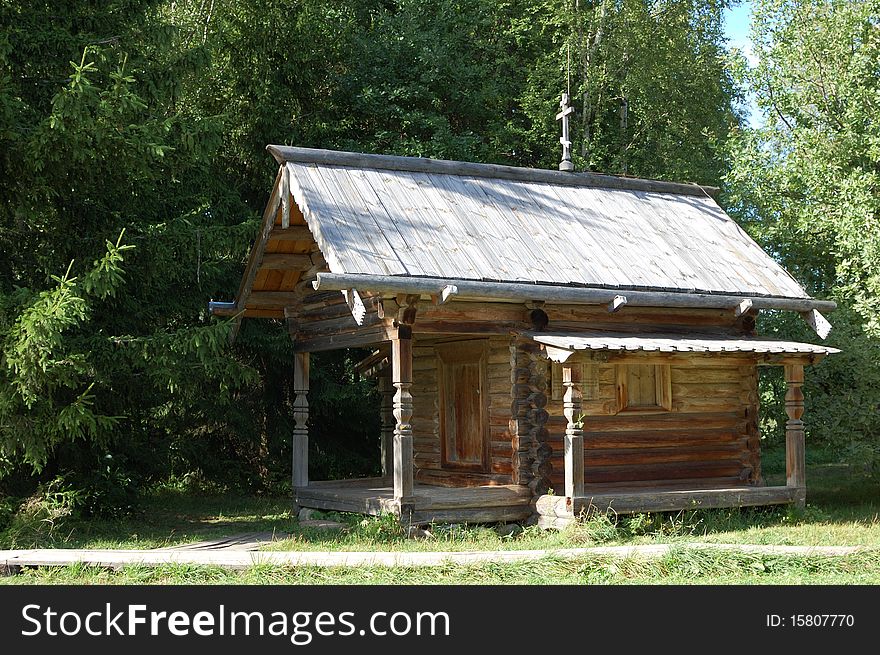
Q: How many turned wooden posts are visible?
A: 5